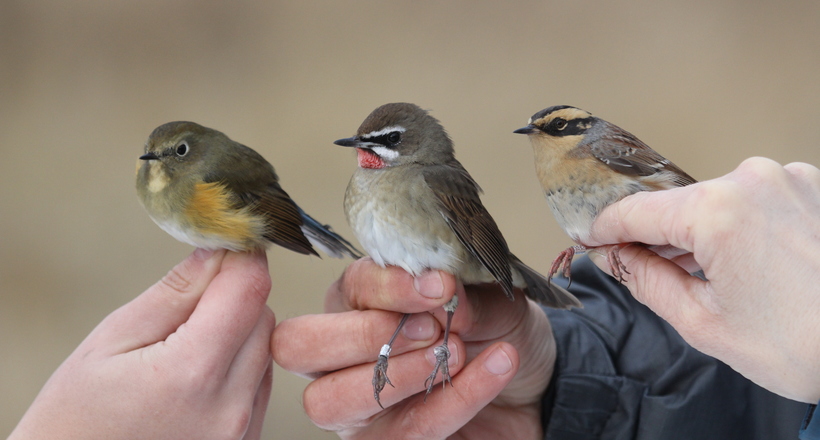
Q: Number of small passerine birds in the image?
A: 3